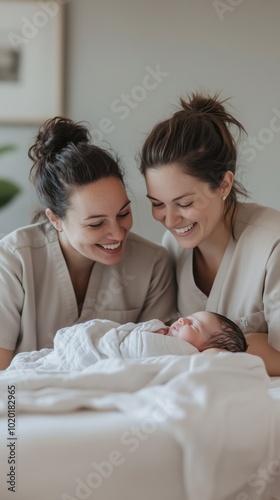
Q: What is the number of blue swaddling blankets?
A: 0